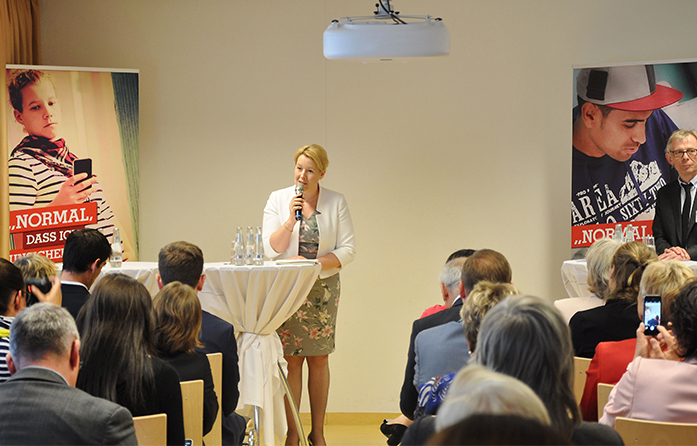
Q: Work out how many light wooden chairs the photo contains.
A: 6